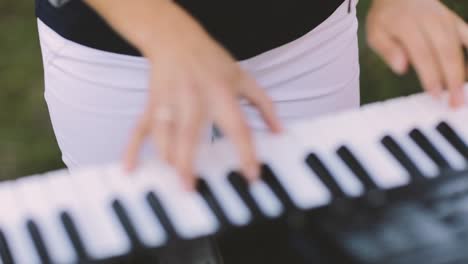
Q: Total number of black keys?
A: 13